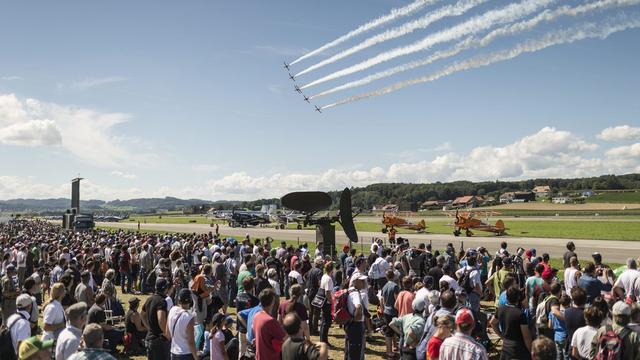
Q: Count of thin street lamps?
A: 0